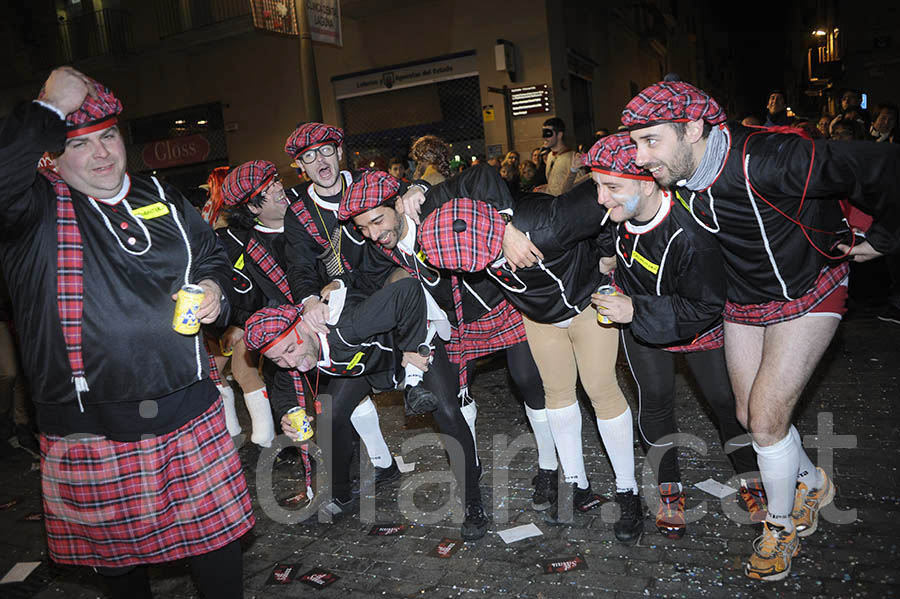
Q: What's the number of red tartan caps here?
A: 8